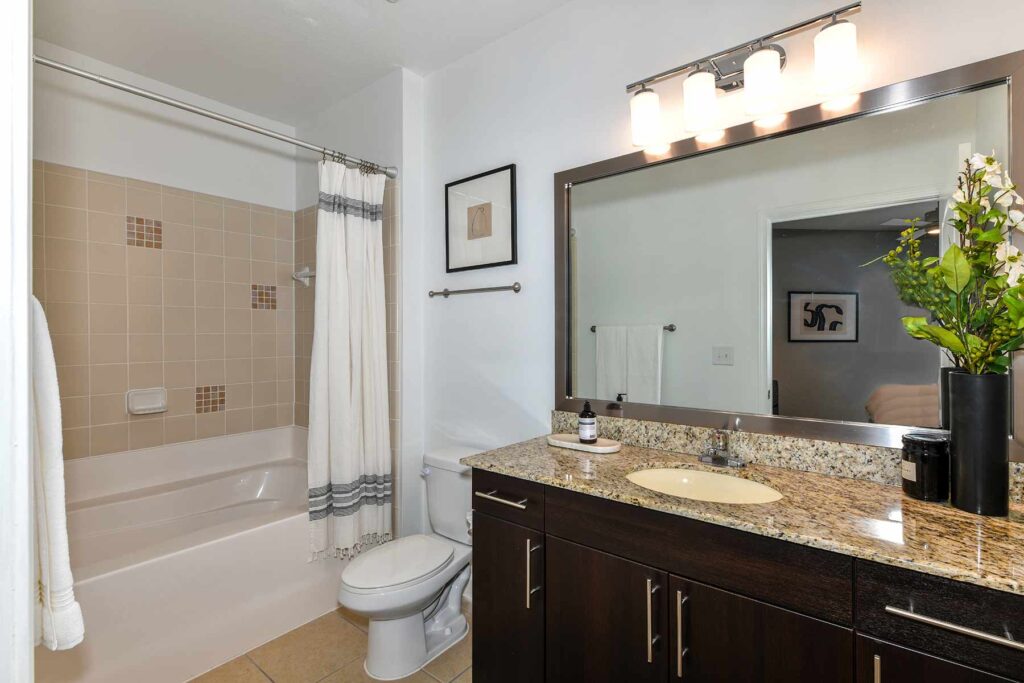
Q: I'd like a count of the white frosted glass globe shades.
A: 4